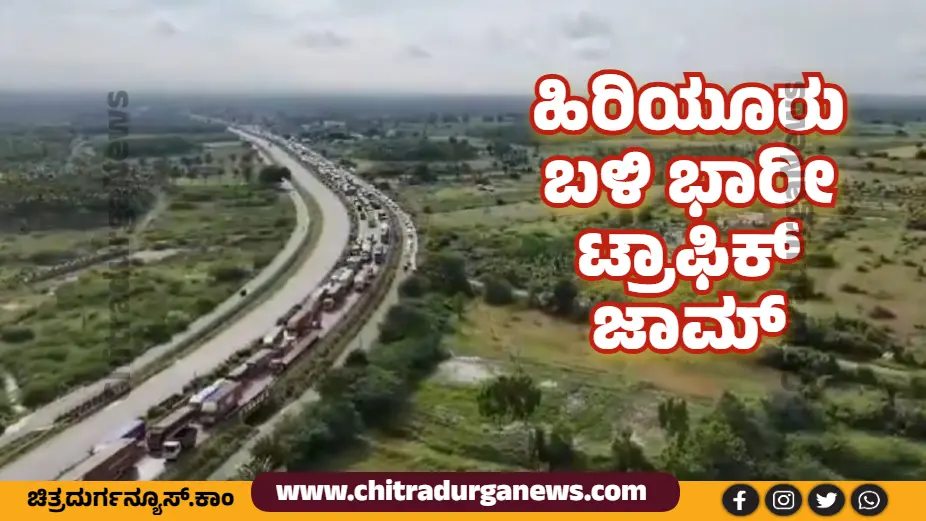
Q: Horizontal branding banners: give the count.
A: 1